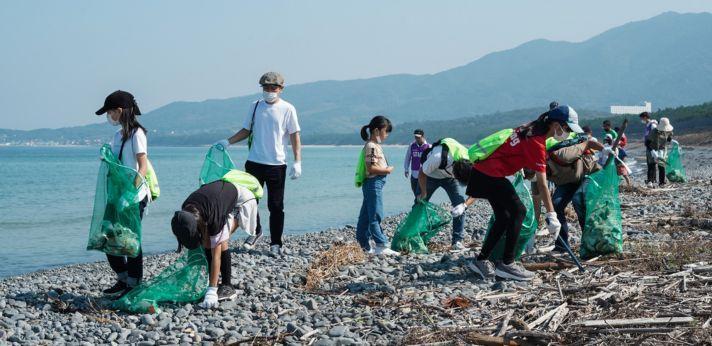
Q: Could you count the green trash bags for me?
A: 7